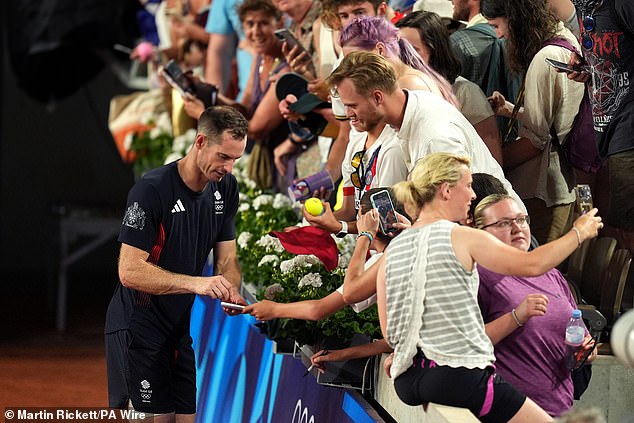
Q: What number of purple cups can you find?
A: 1